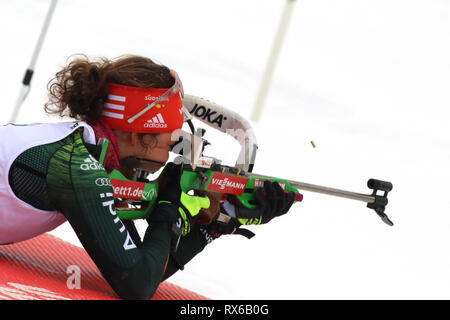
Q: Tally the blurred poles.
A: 2